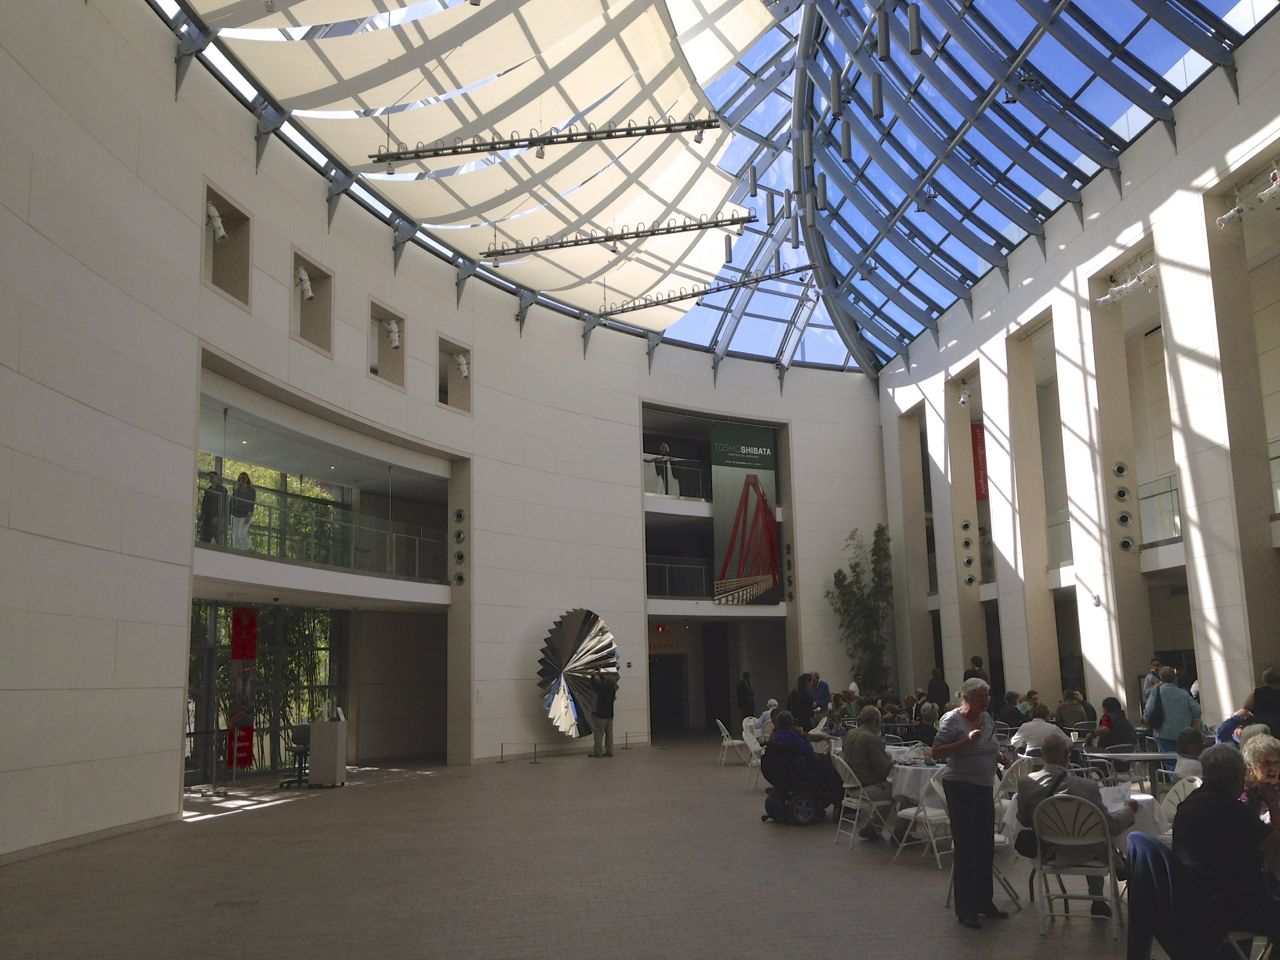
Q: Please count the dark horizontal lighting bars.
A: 3